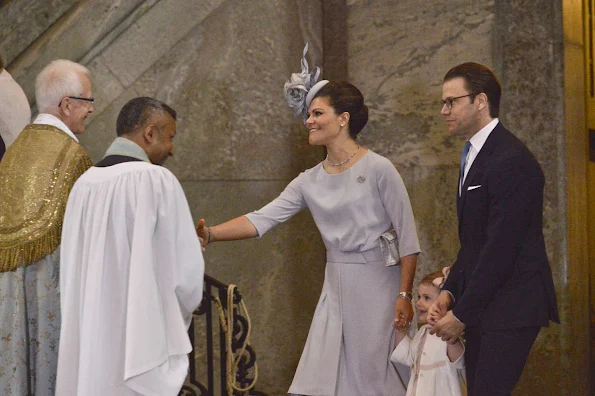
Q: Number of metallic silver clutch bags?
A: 1